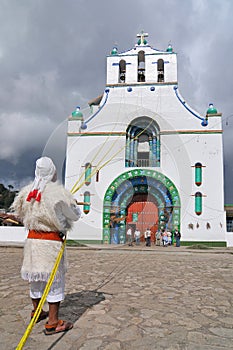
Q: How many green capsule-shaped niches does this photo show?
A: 4